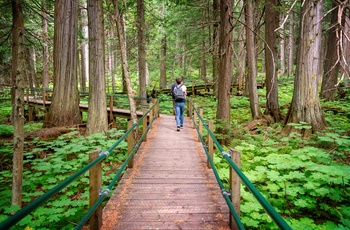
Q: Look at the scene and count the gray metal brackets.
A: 4